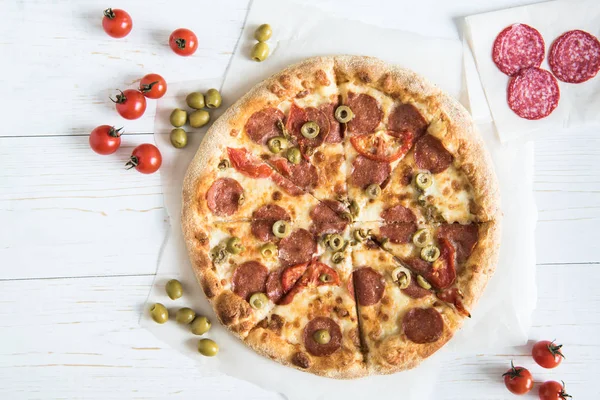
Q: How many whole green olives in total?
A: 12